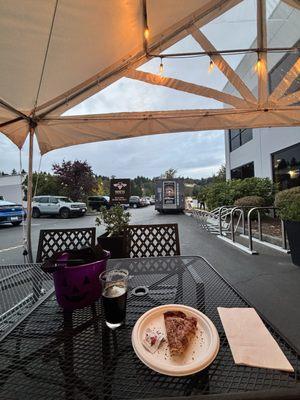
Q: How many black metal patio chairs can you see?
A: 2